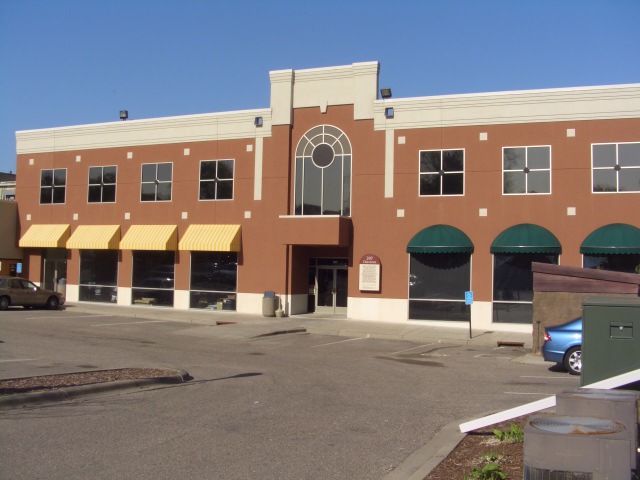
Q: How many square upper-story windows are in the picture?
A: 7